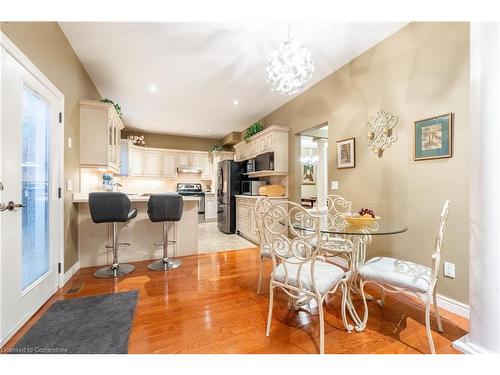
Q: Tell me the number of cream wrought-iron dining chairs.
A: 4